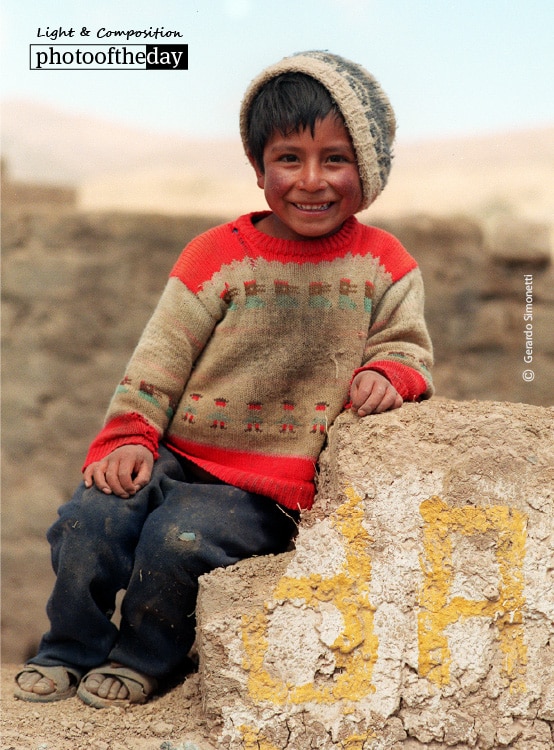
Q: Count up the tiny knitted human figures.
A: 5